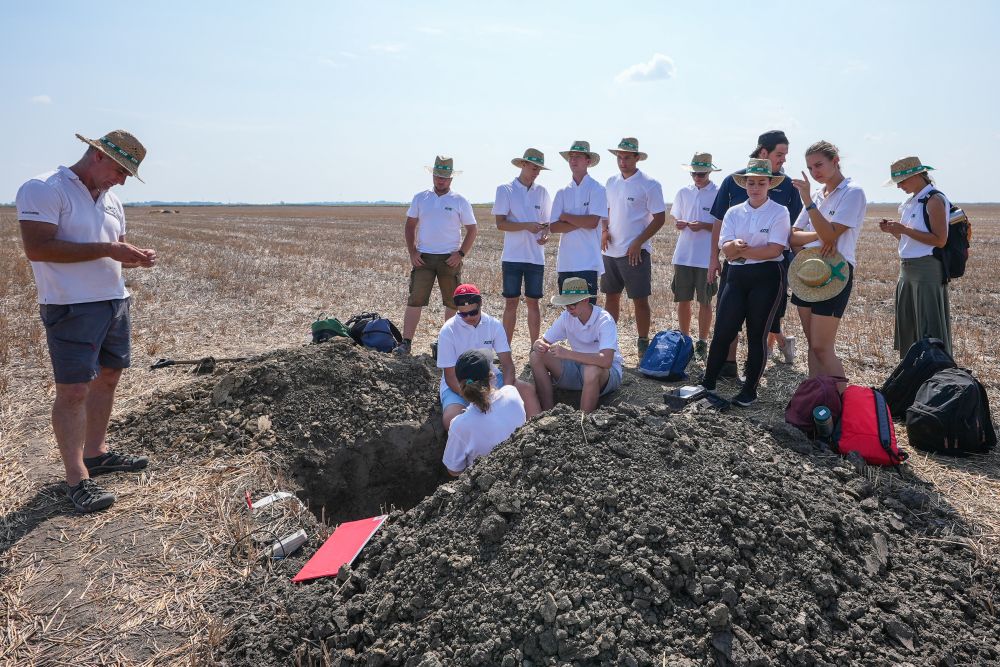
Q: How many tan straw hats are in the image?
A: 10